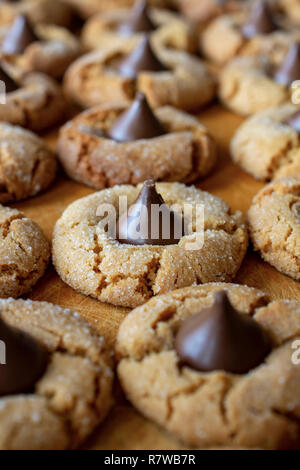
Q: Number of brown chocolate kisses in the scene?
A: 11